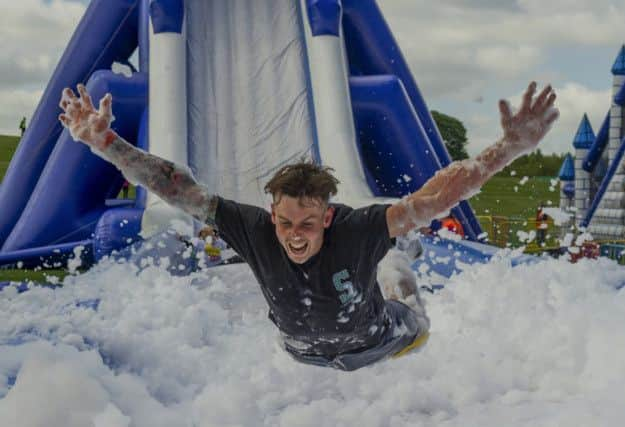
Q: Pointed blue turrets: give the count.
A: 3